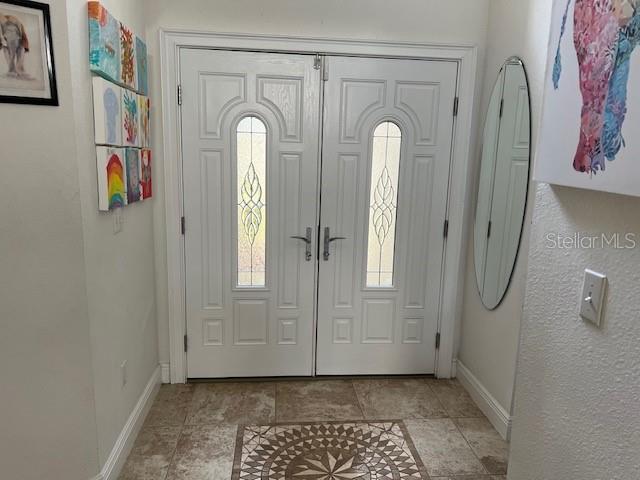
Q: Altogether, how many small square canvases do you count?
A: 9